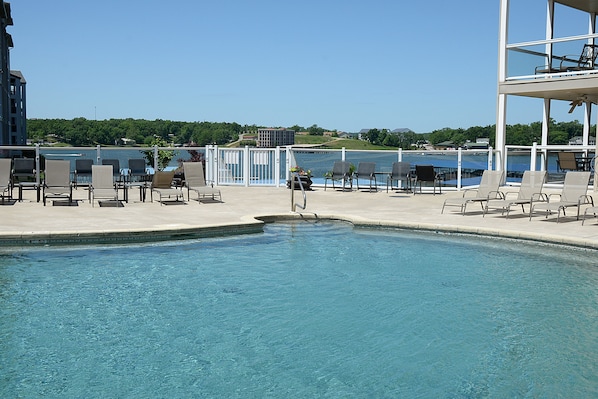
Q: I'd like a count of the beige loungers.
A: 9